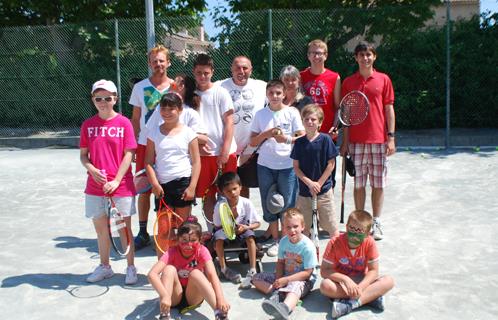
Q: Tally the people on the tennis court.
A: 15